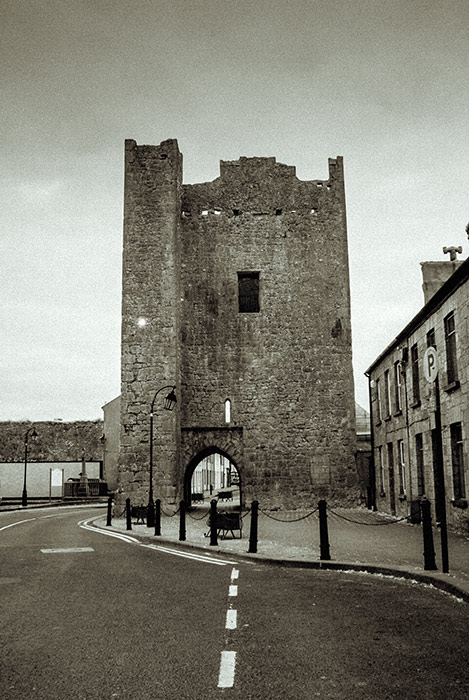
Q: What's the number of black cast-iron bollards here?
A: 8